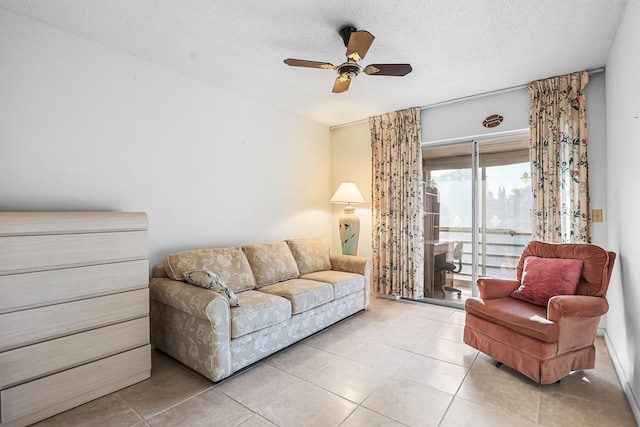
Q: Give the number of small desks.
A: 1